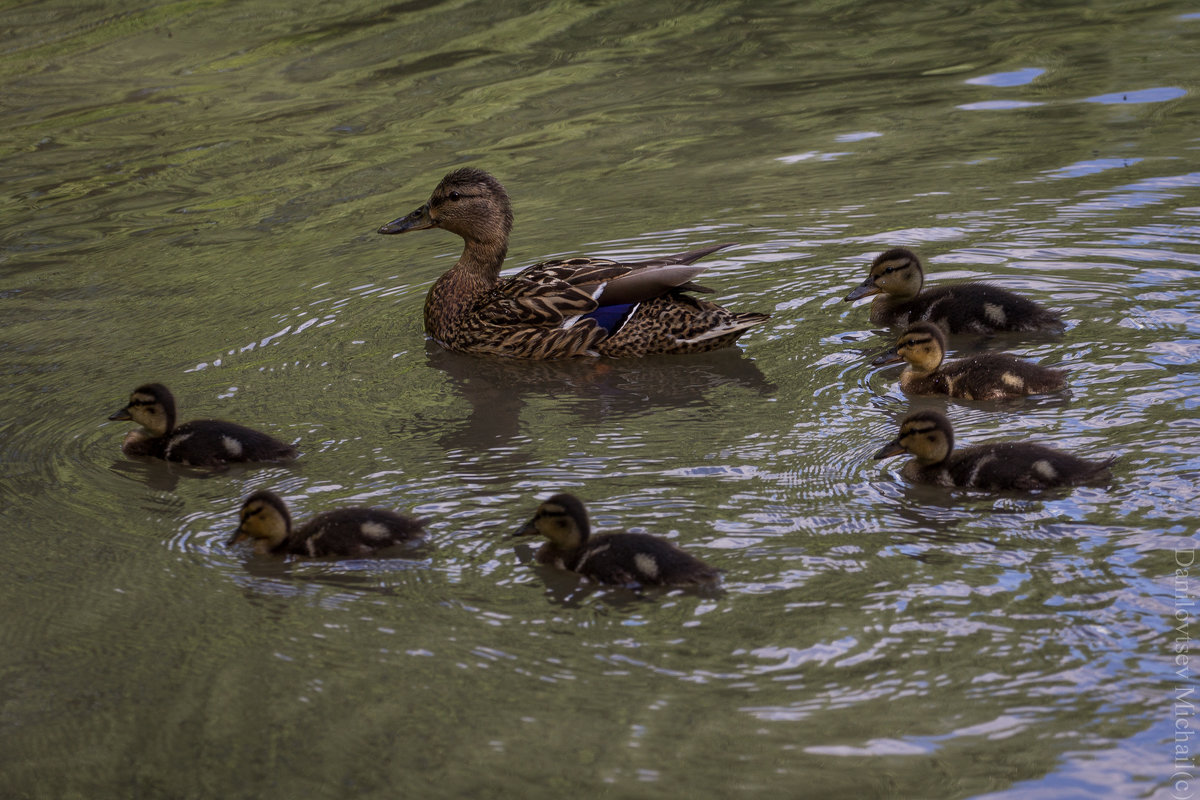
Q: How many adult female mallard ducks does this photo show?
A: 1